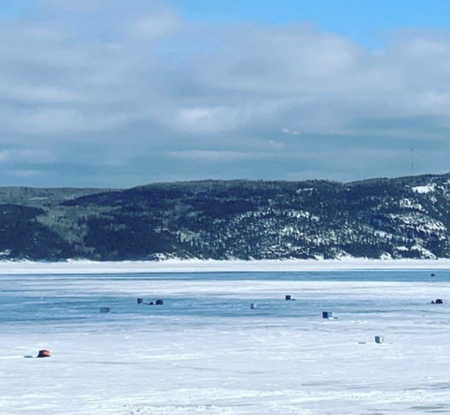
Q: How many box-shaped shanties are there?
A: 6